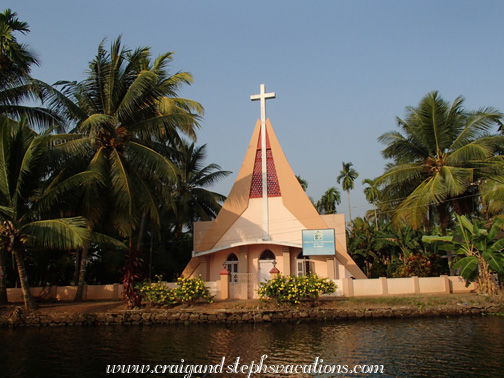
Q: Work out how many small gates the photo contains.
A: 1